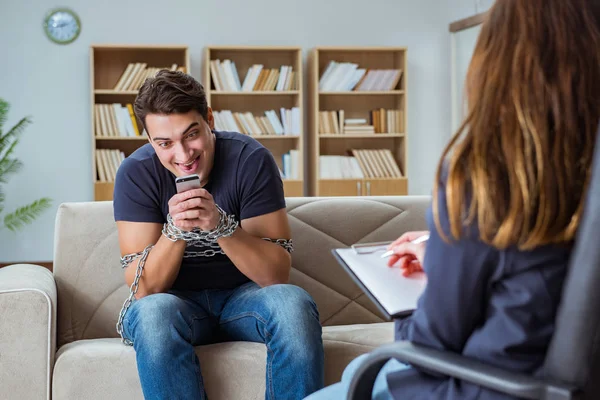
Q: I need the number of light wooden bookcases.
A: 3